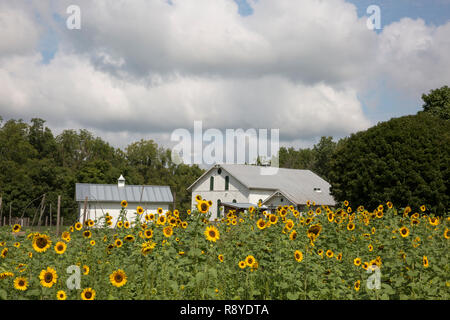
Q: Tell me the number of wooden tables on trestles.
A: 0